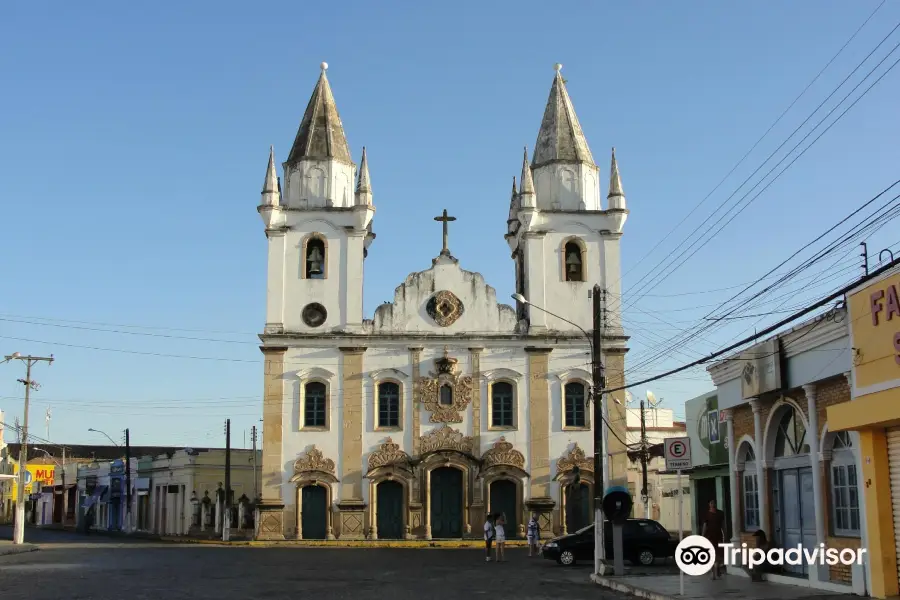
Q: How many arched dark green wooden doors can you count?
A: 5